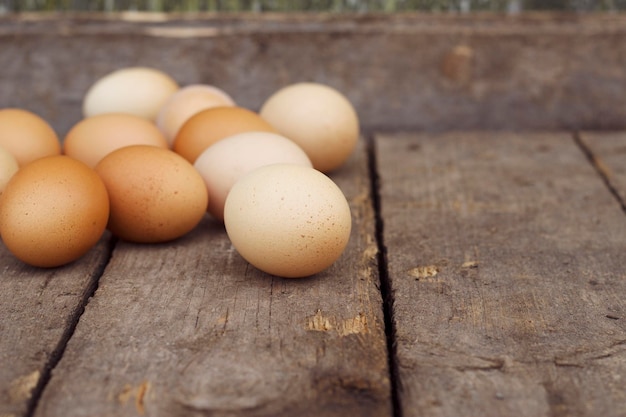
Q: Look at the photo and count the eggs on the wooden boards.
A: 11